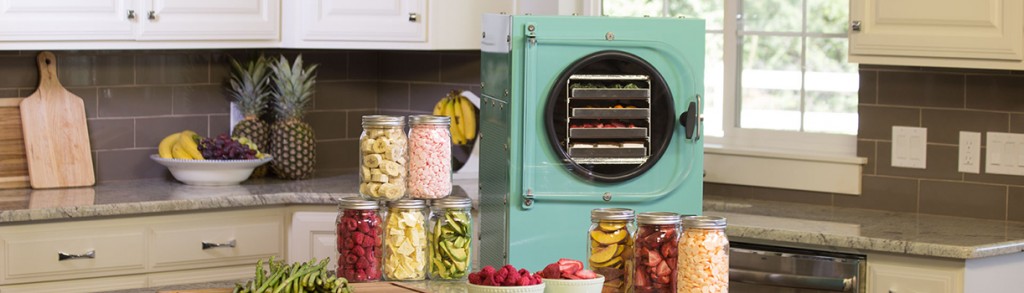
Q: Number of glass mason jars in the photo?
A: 8